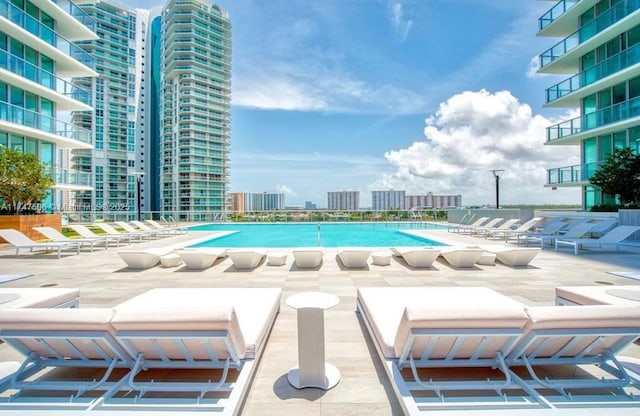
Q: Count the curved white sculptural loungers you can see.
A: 8